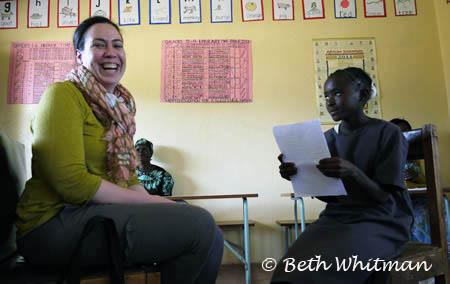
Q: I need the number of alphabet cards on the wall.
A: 14